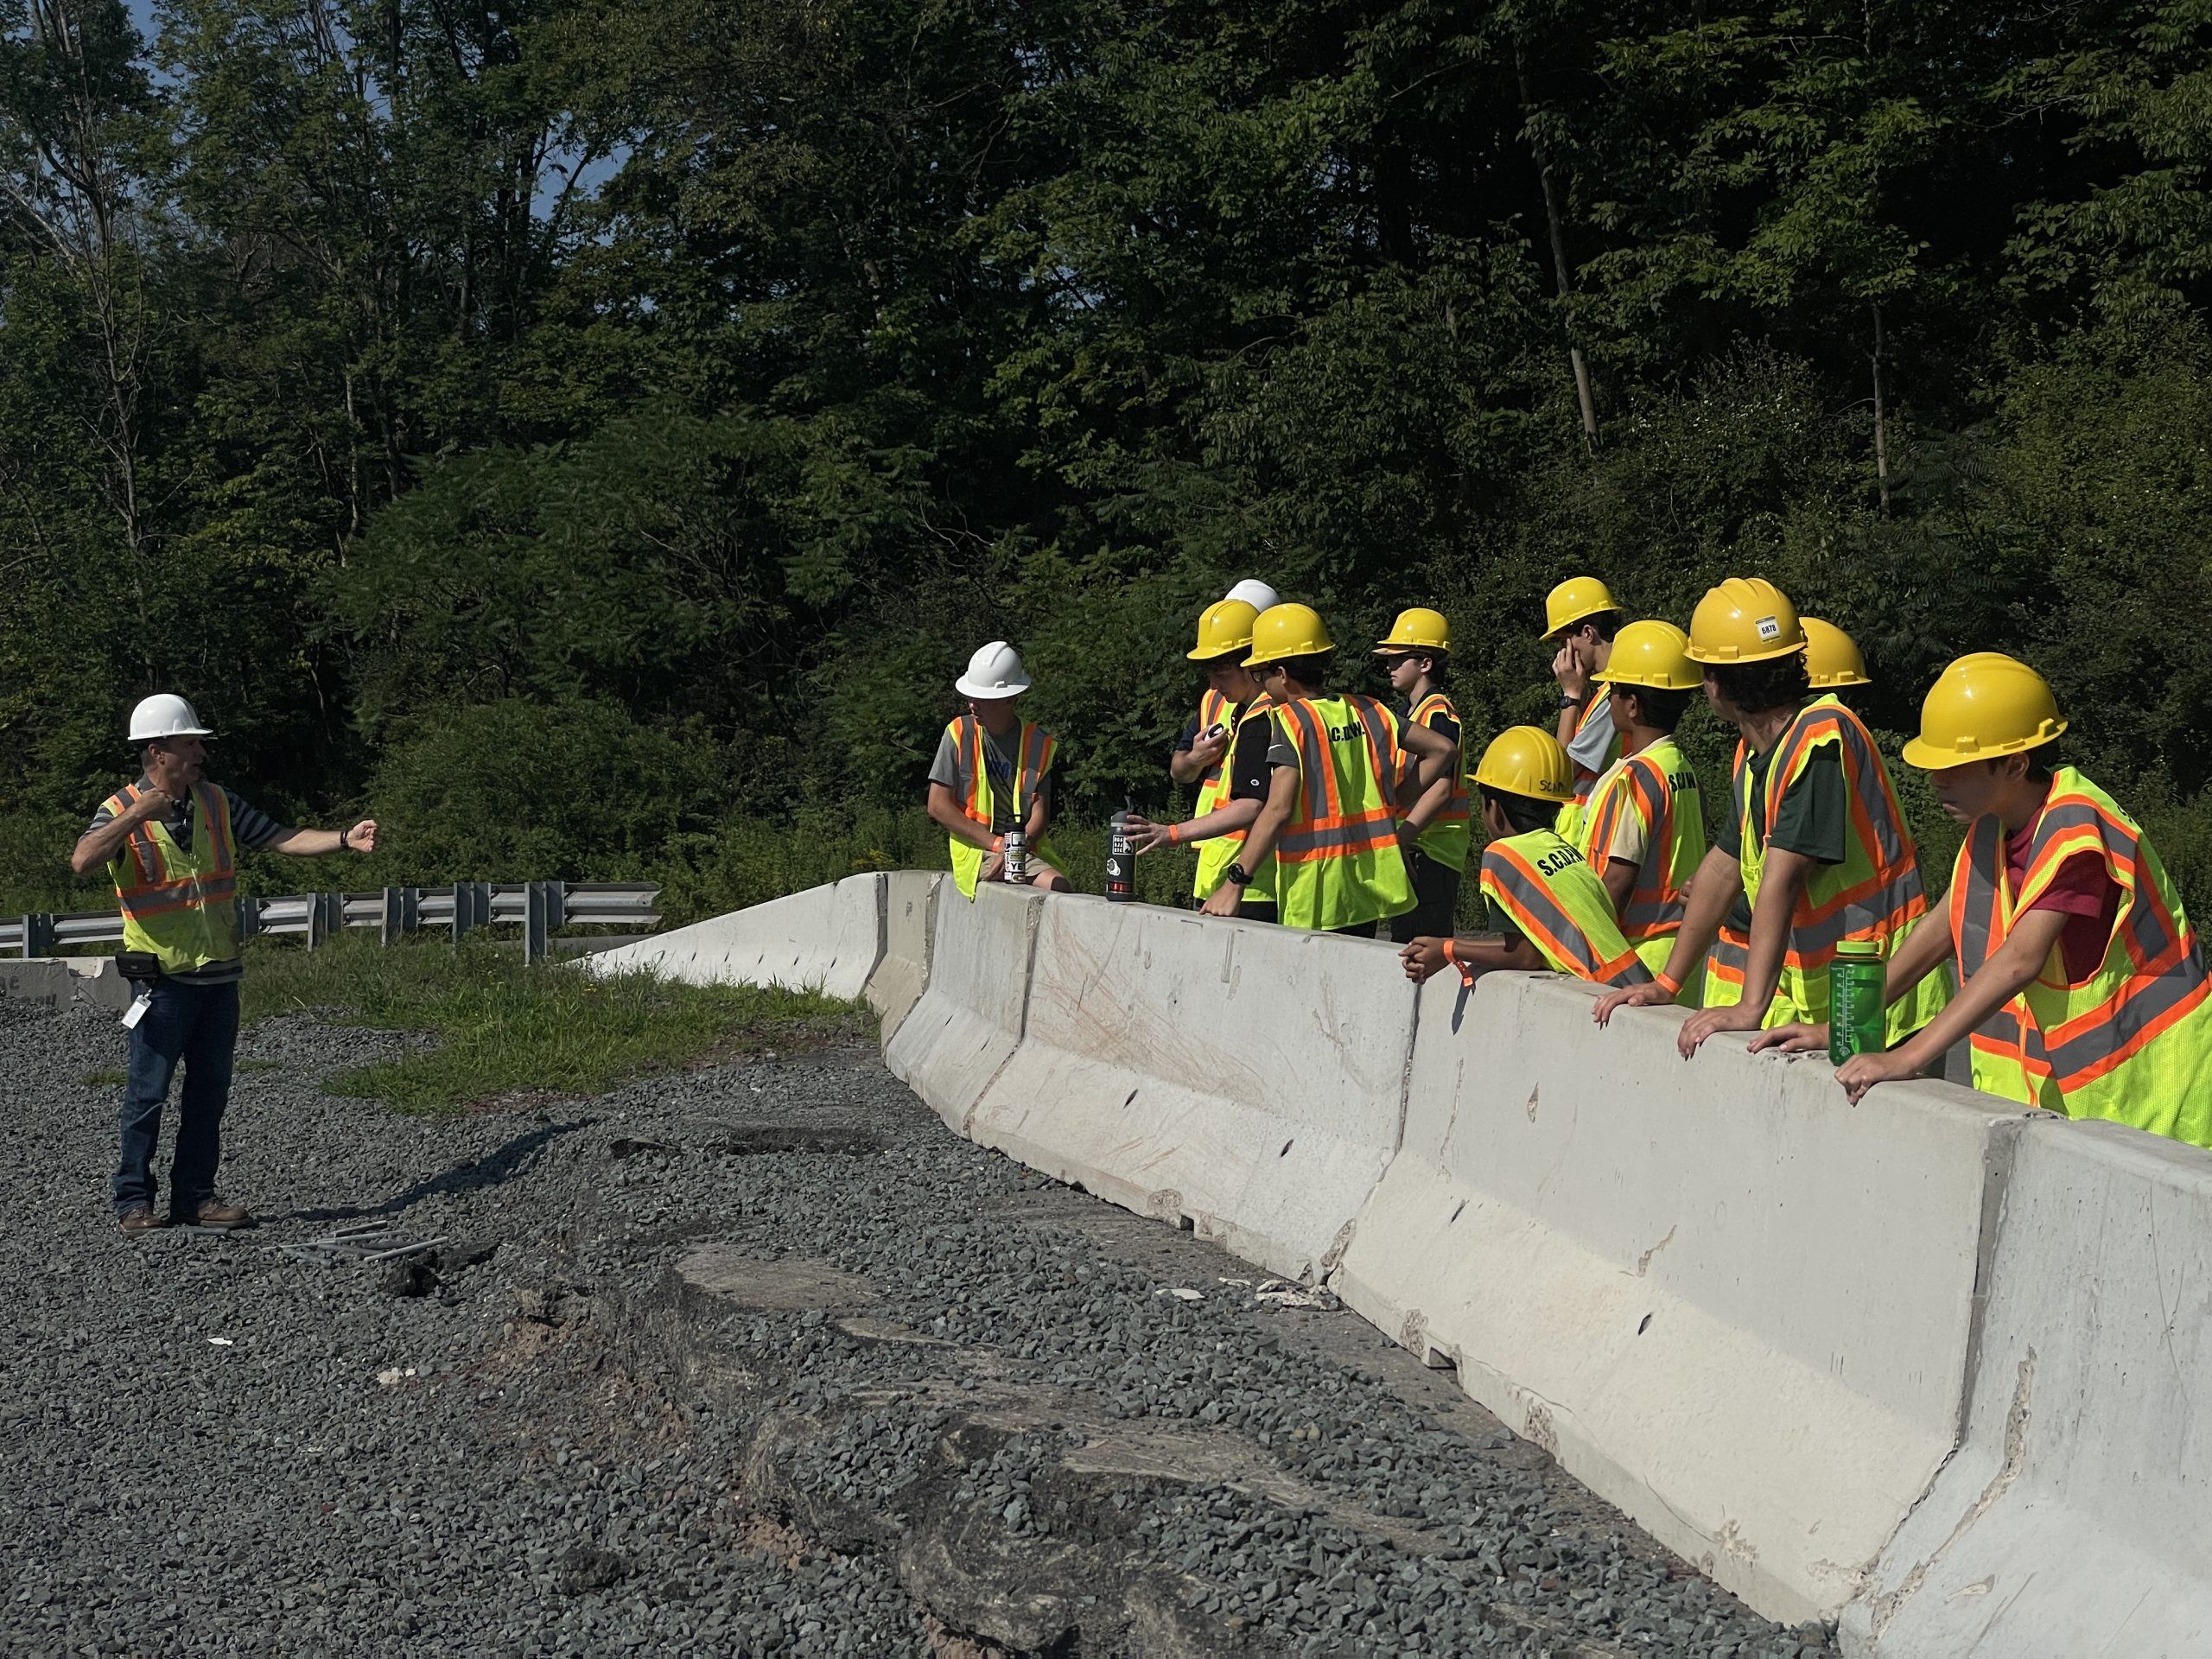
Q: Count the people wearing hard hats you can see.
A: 12